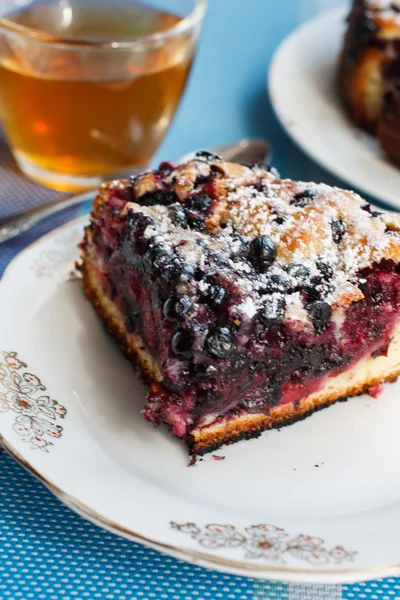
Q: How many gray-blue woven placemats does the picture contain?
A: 1